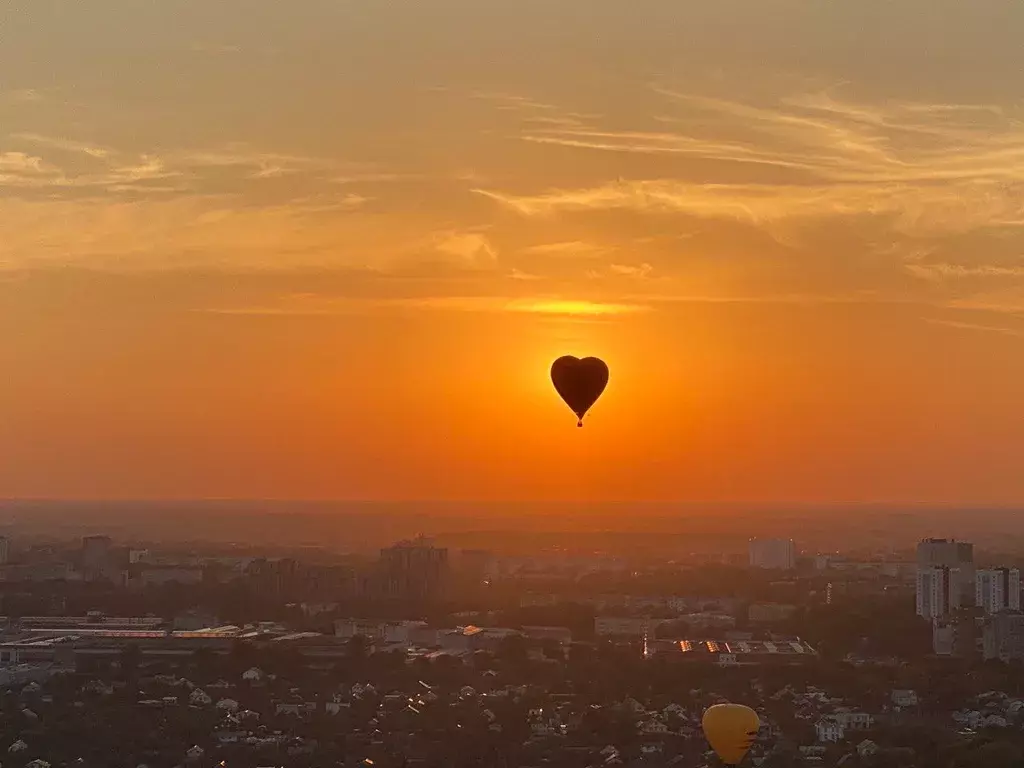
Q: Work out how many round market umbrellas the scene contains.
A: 0